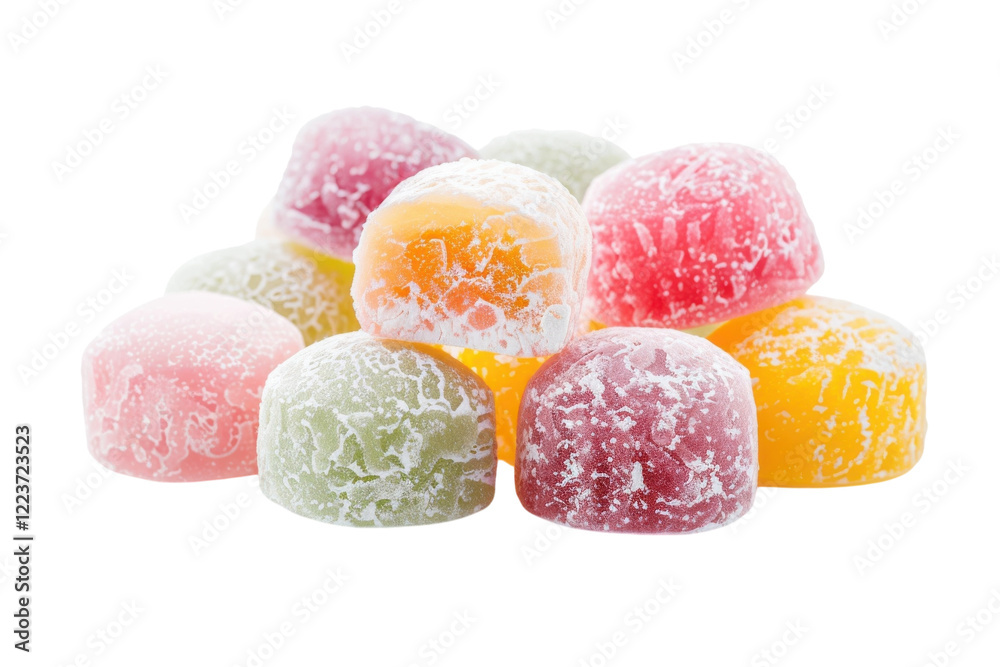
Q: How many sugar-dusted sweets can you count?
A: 10